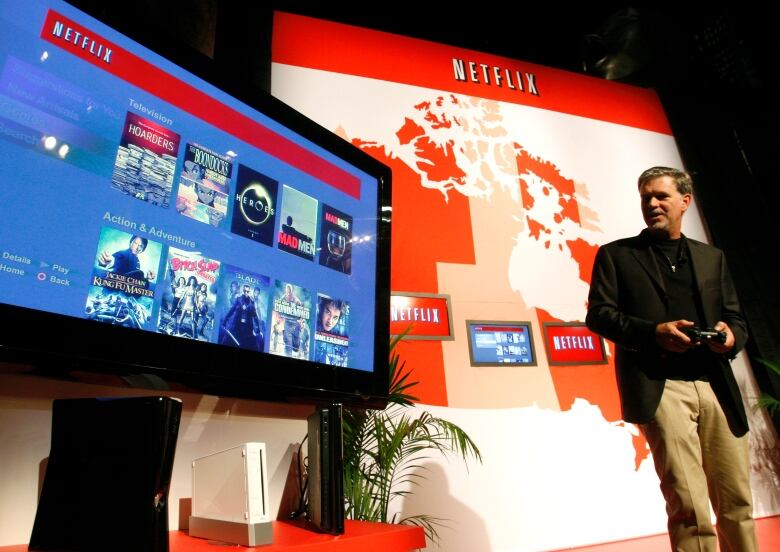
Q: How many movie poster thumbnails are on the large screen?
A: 10